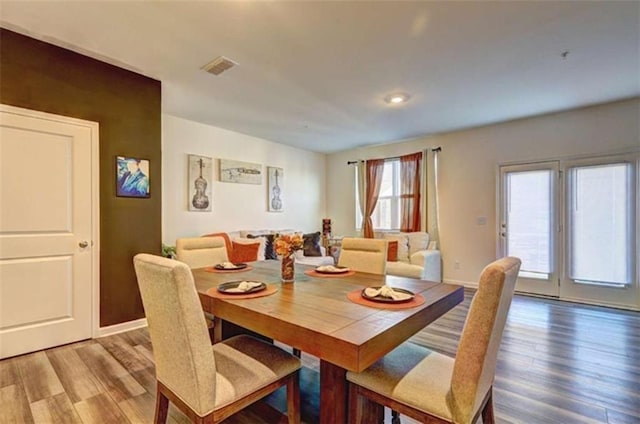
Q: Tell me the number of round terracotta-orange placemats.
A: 4